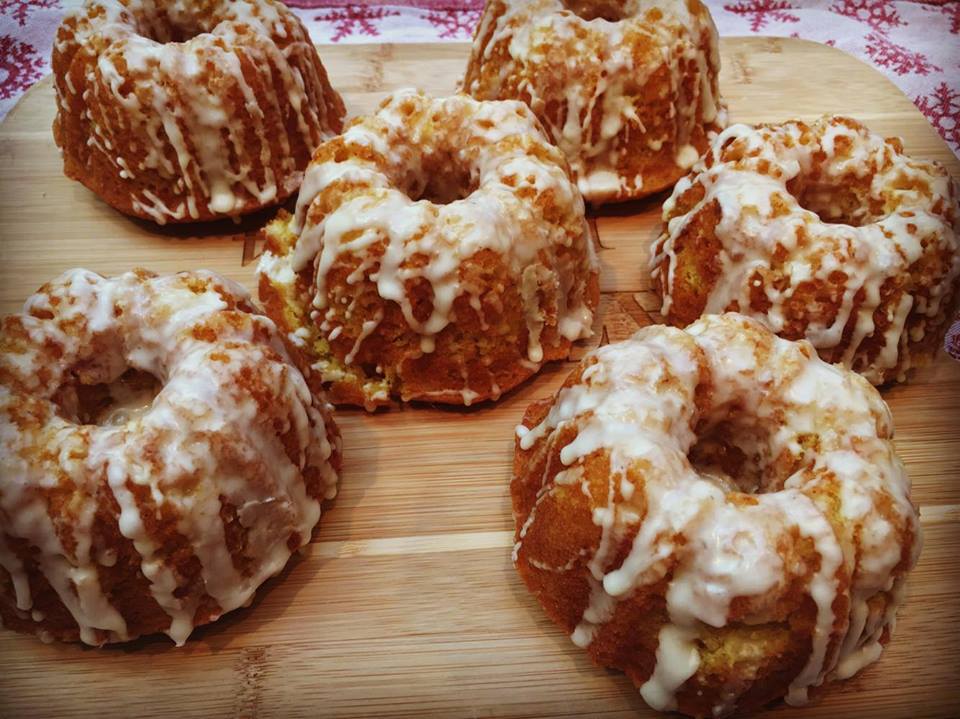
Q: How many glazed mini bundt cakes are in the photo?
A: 6